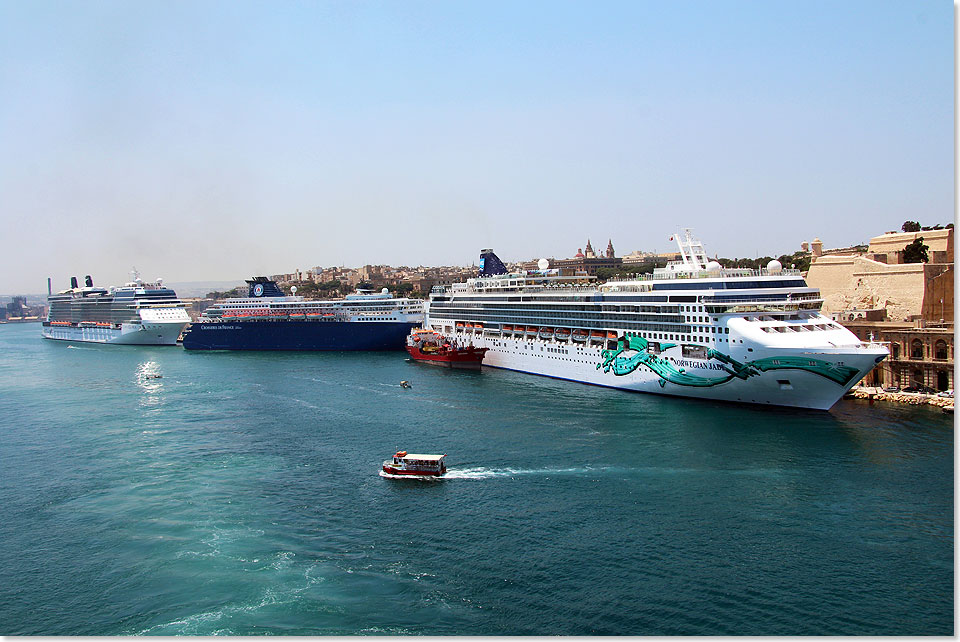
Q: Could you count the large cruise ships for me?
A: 3